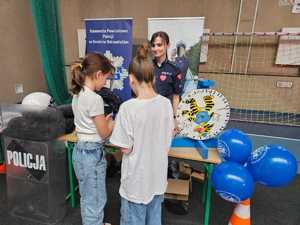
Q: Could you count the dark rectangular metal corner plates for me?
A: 0